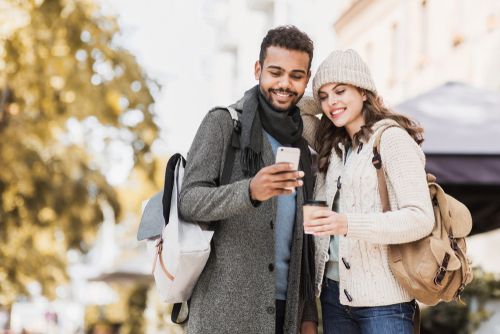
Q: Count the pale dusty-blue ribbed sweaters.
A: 1